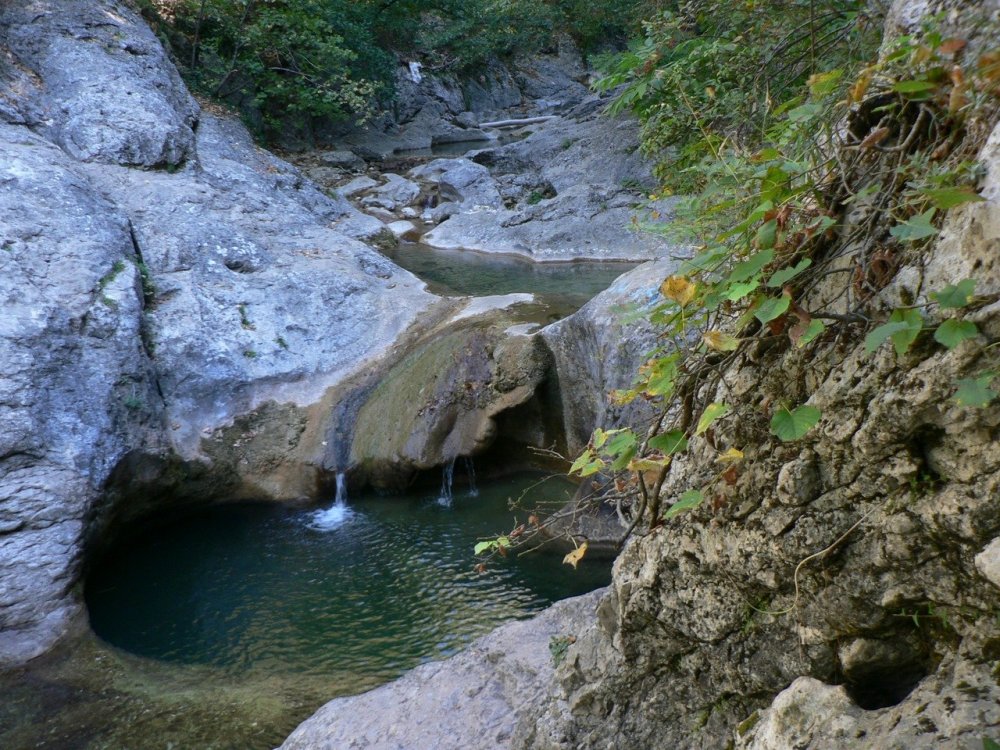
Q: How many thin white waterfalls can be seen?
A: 3